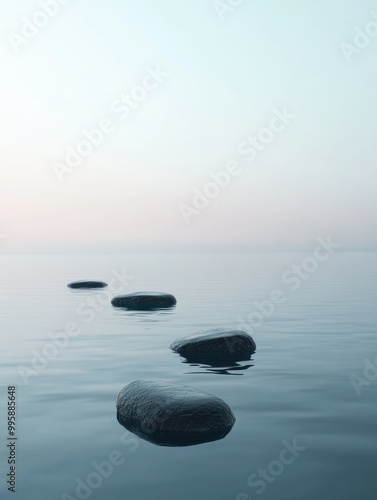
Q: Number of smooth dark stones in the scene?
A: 4